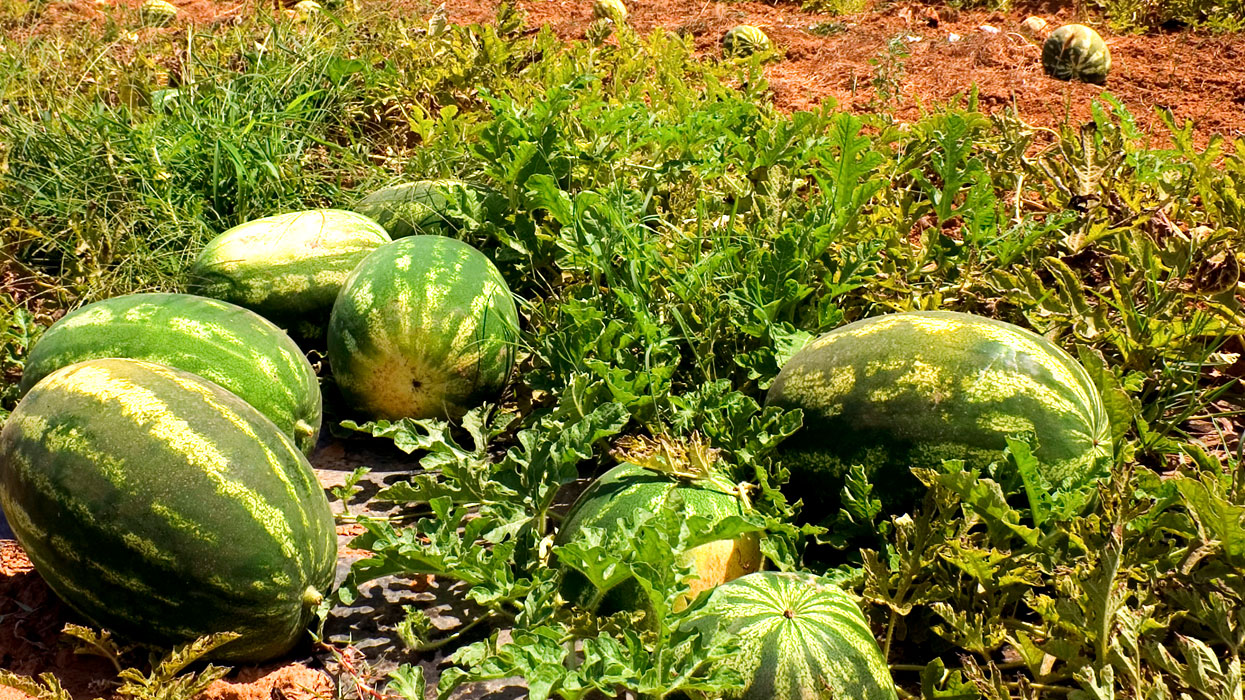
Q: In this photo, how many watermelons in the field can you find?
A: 13